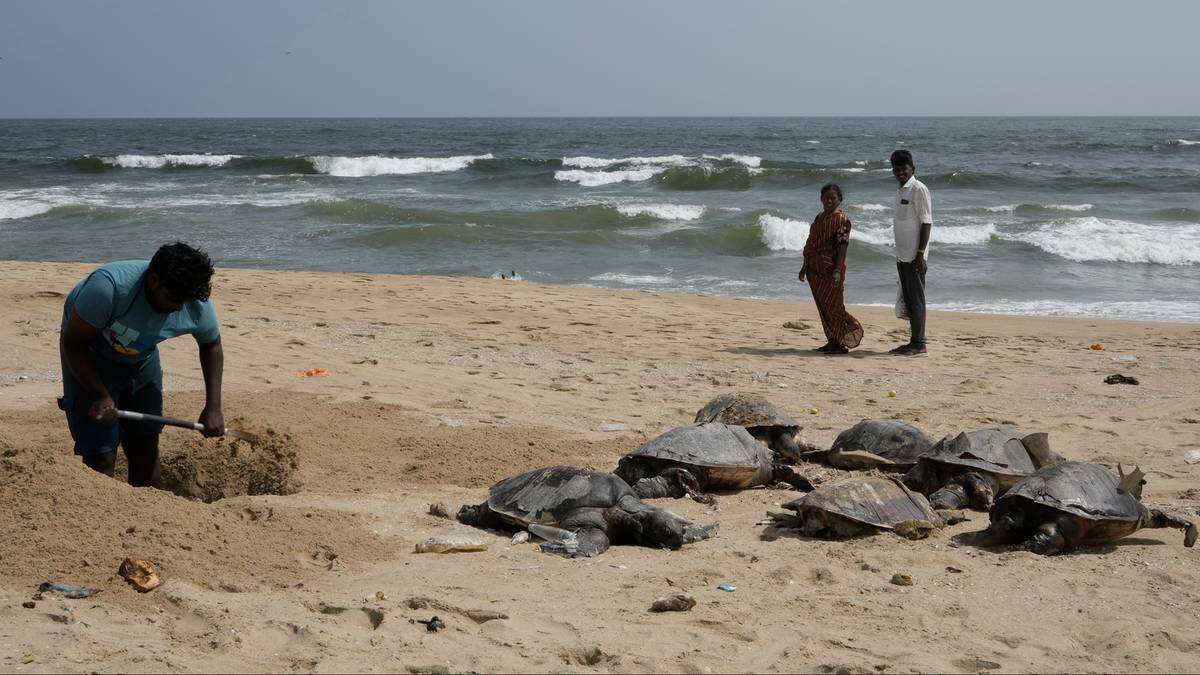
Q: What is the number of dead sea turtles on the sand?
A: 7